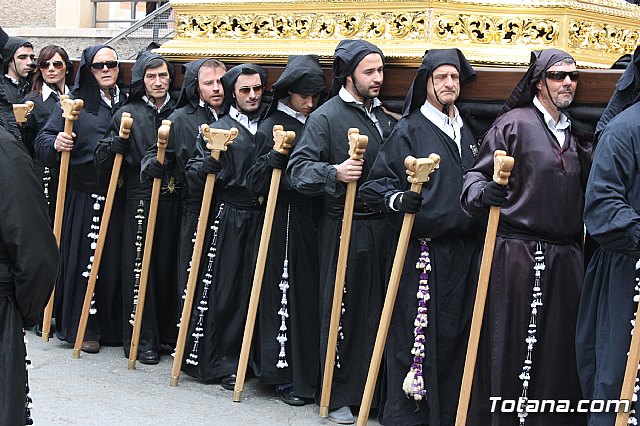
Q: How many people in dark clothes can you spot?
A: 12